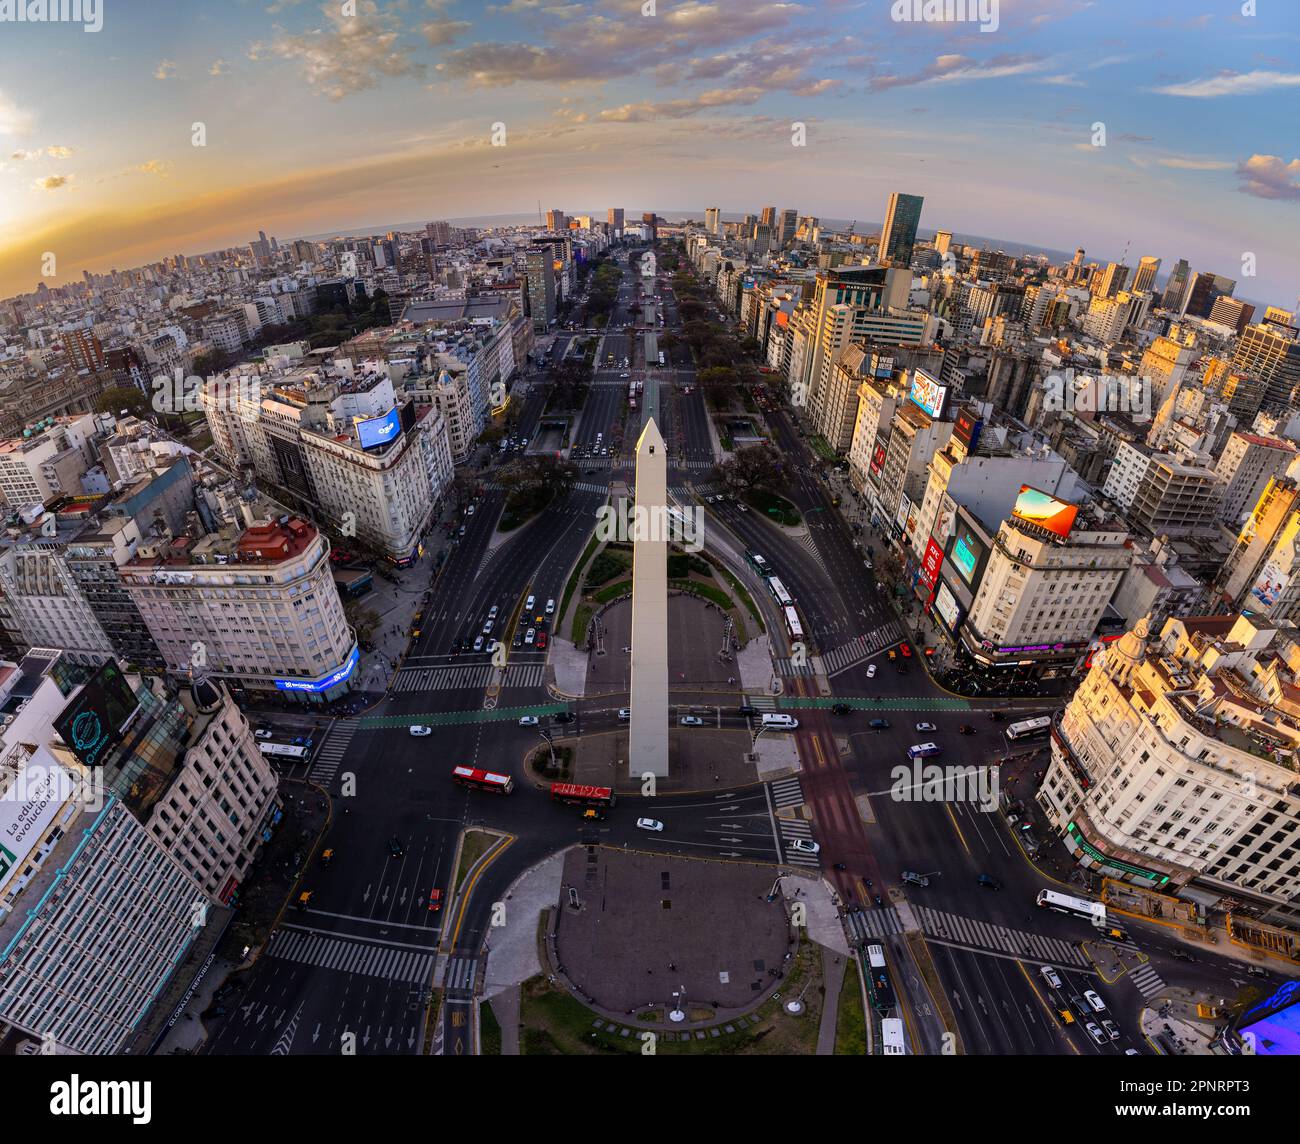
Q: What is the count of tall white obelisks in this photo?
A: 1